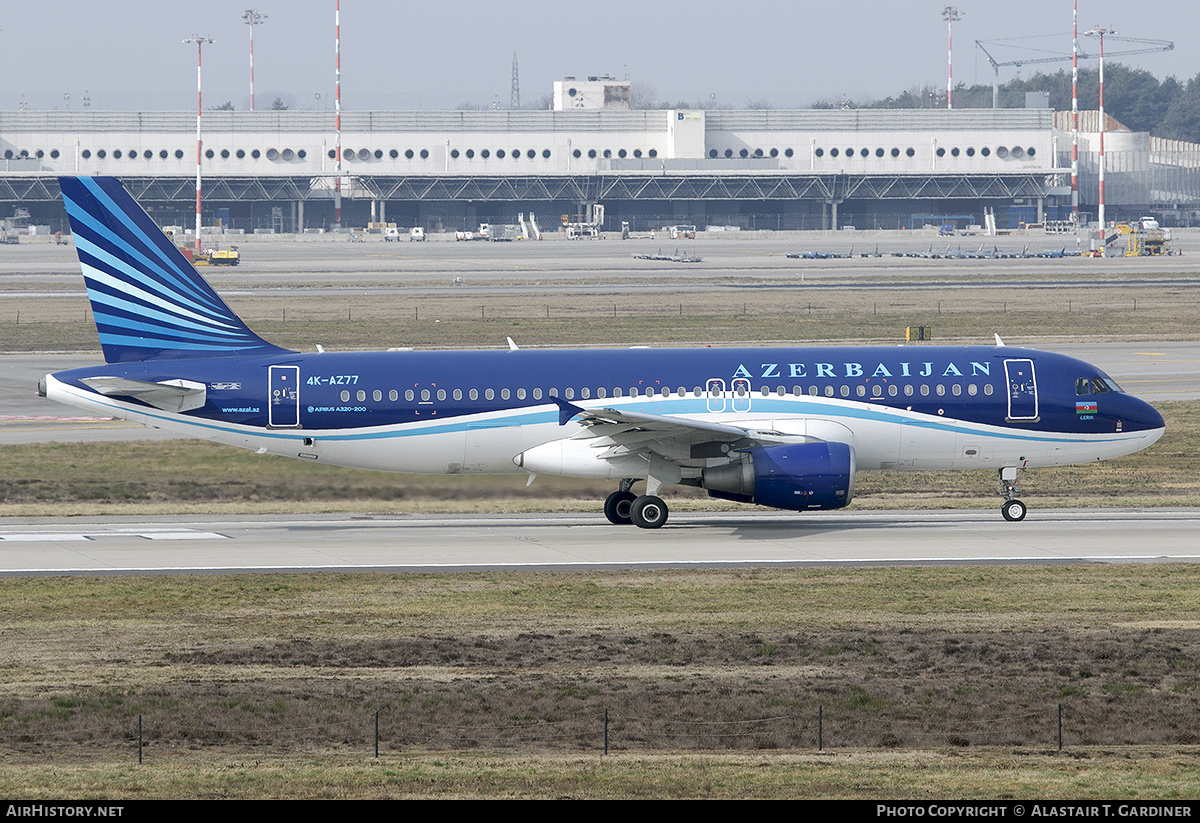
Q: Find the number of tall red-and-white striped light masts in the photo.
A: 6